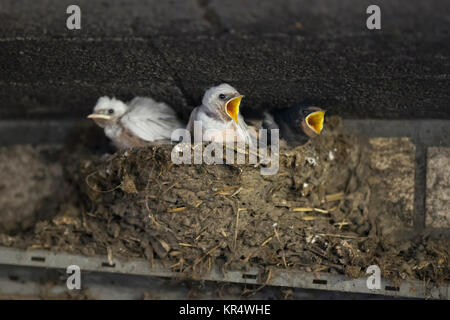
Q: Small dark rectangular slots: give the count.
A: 5